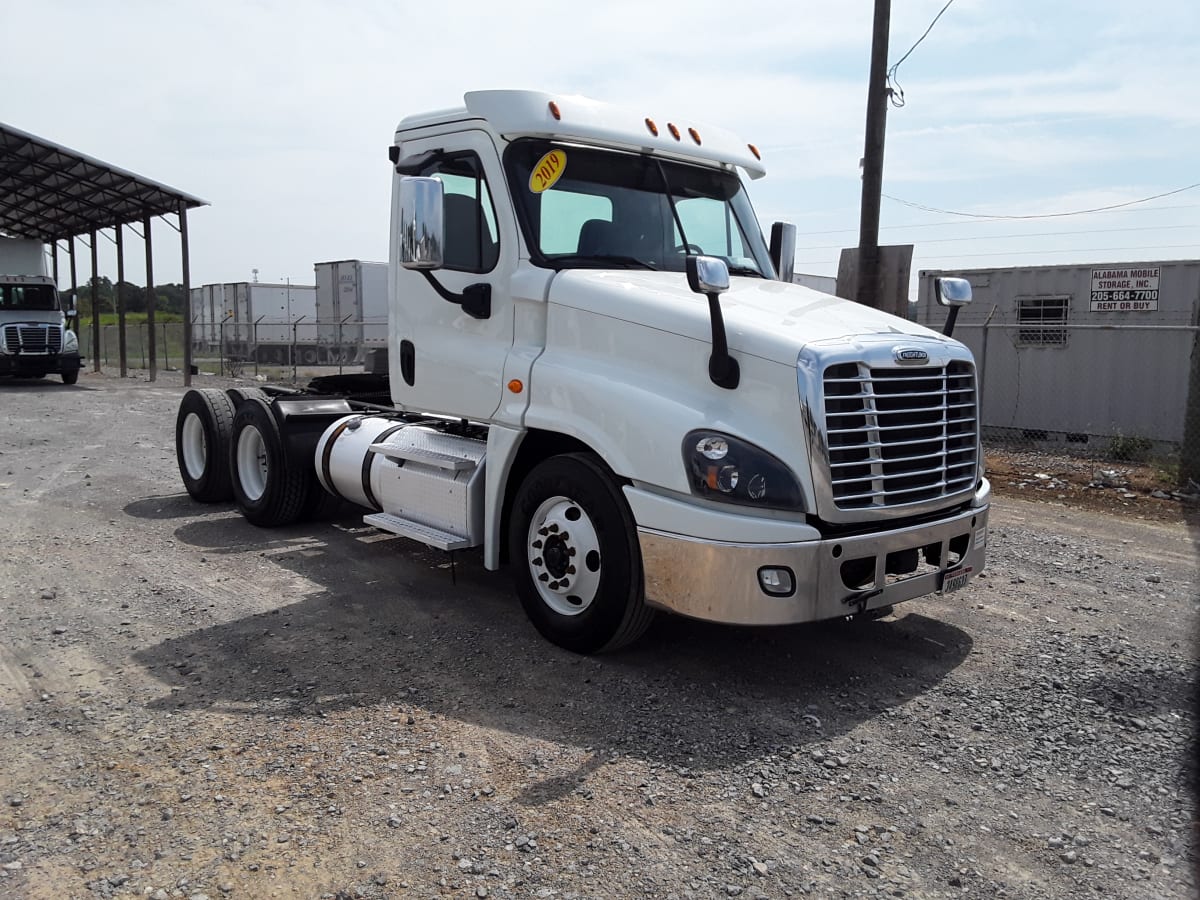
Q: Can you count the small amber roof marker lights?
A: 5